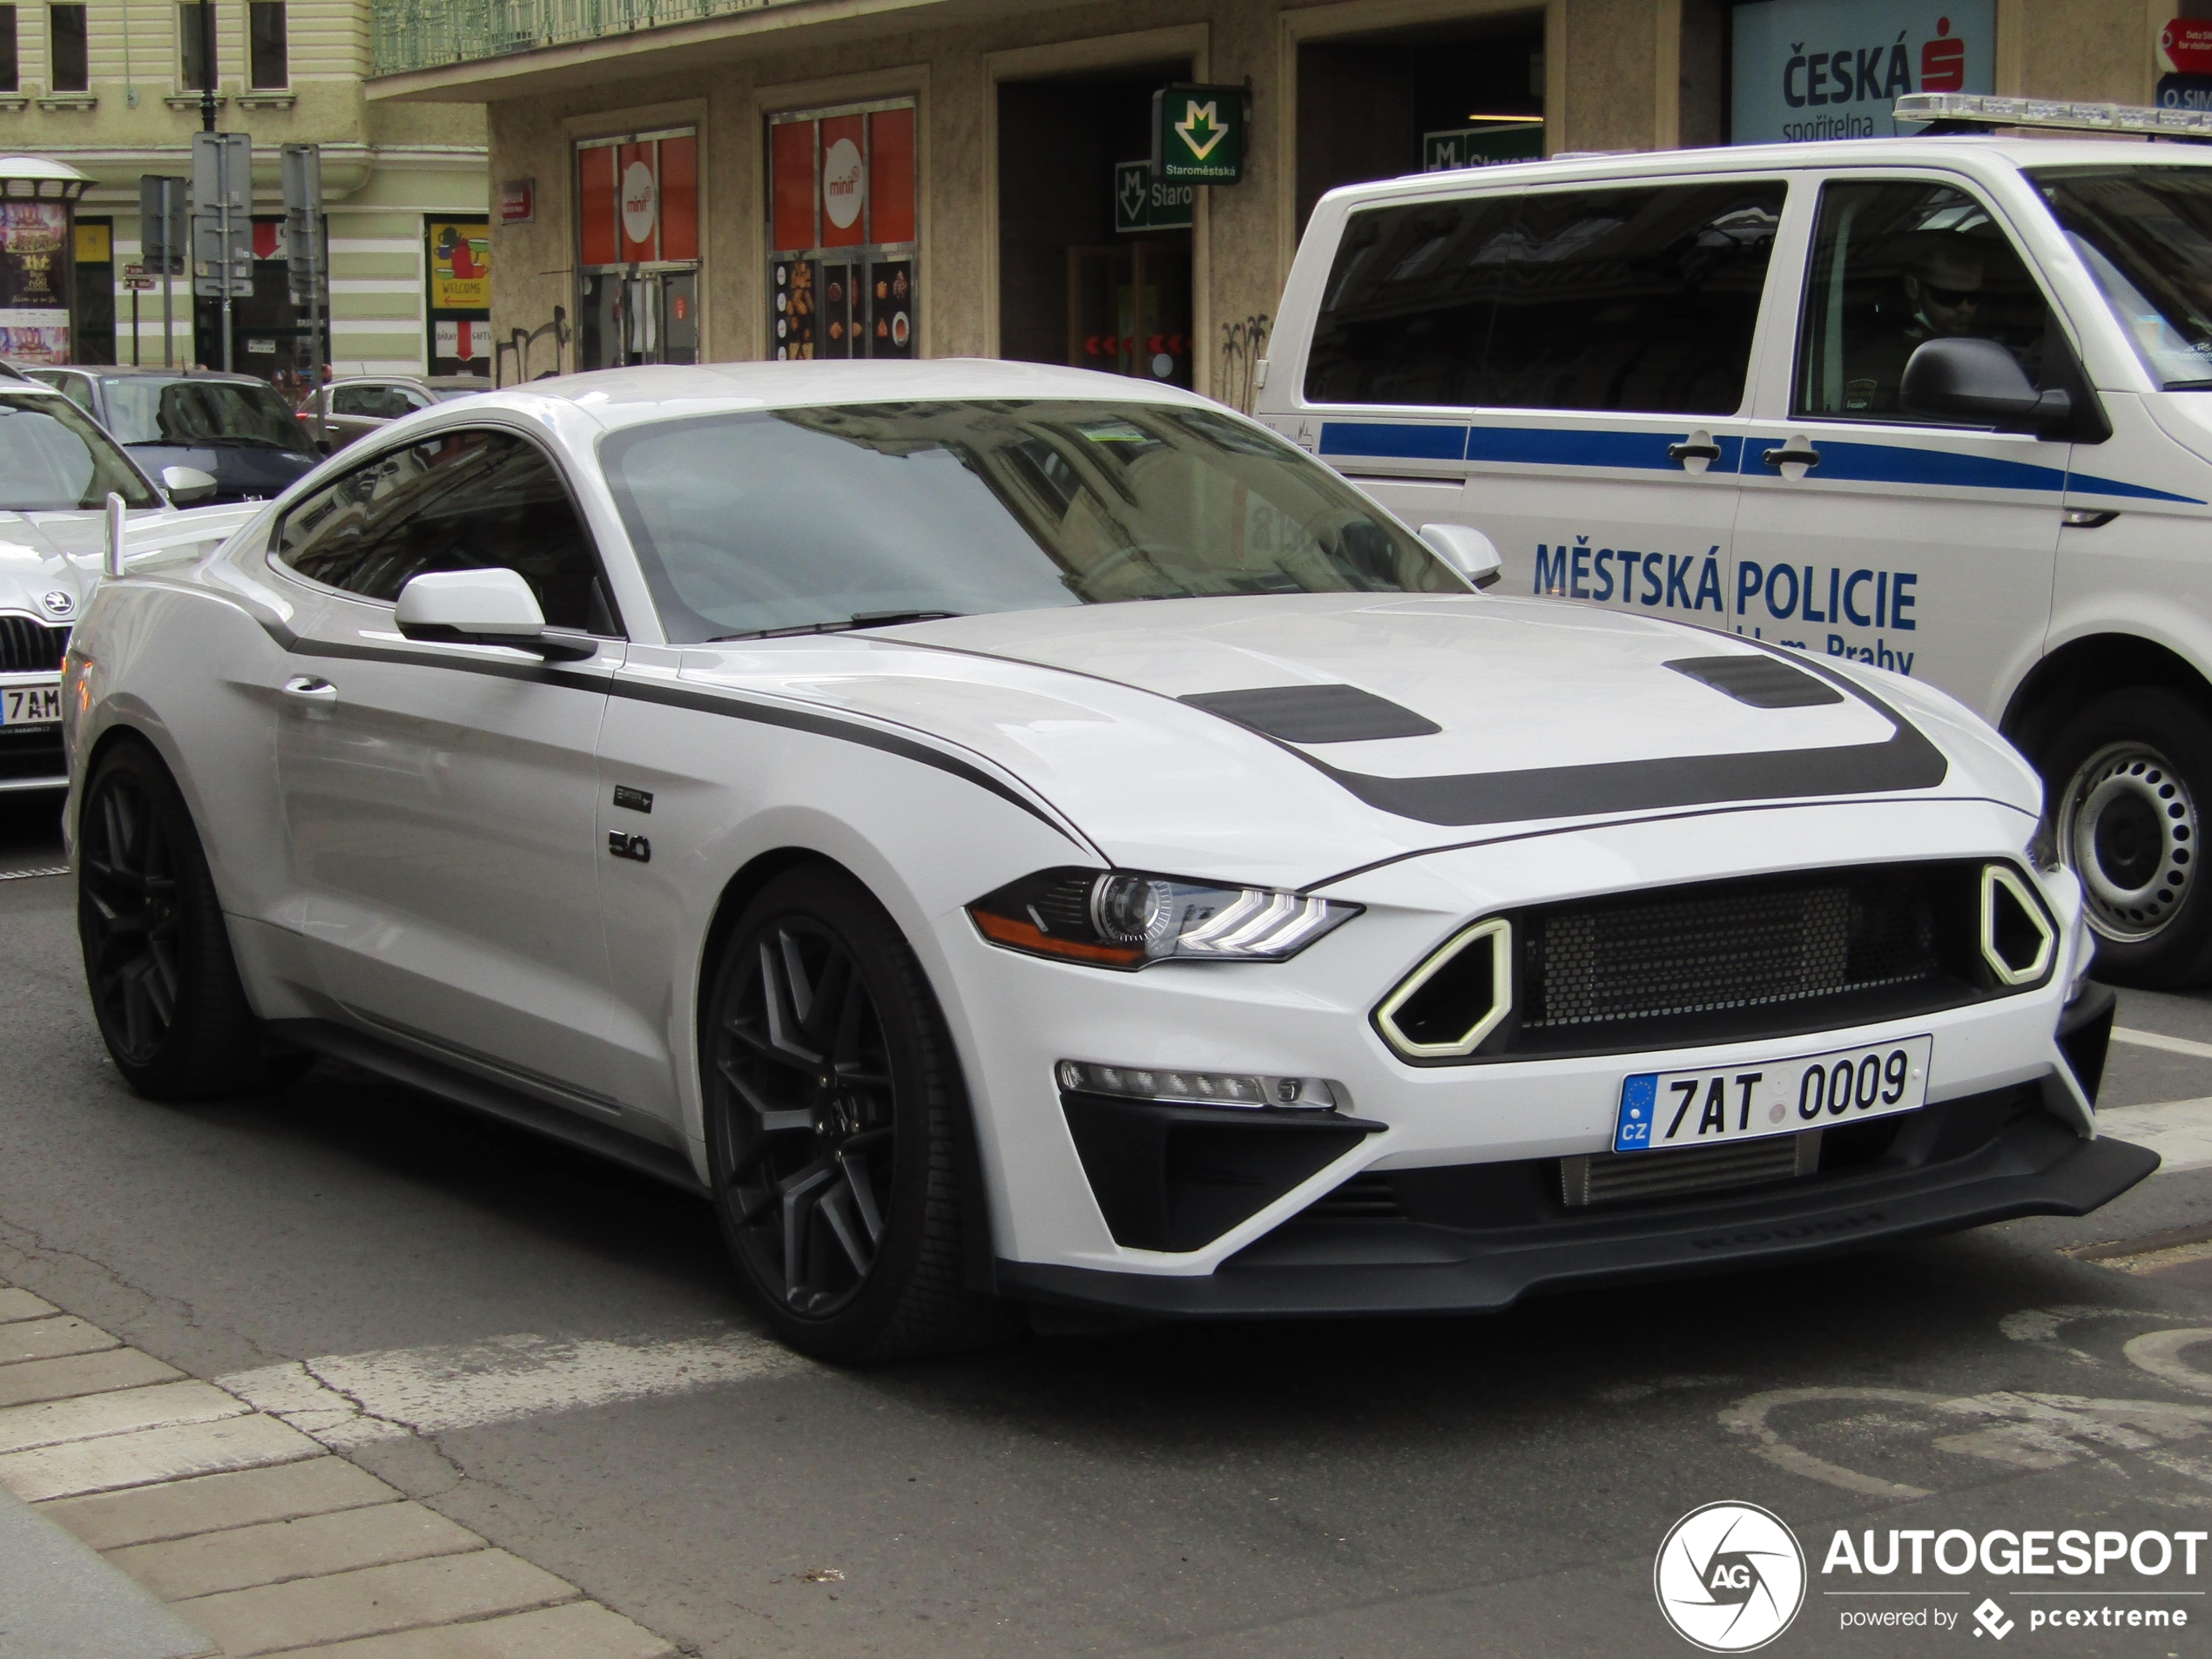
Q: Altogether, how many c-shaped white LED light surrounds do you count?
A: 2